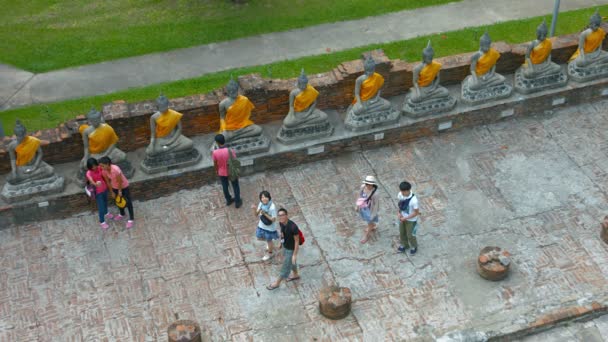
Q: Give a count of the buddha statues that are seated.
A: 10